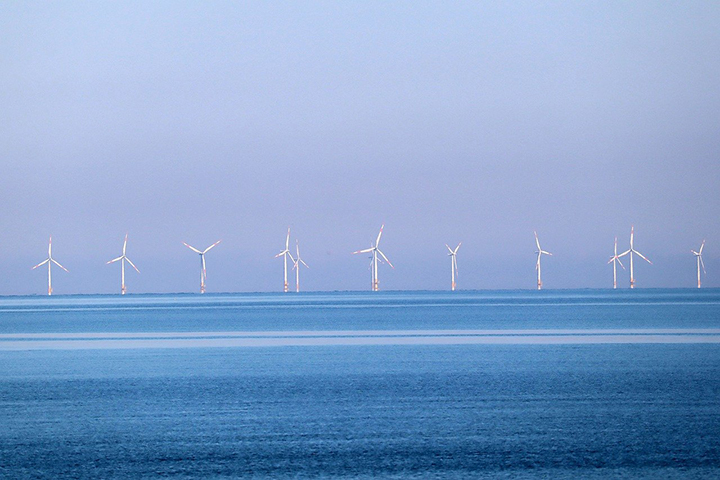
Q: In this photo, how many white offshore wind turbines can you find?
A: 12